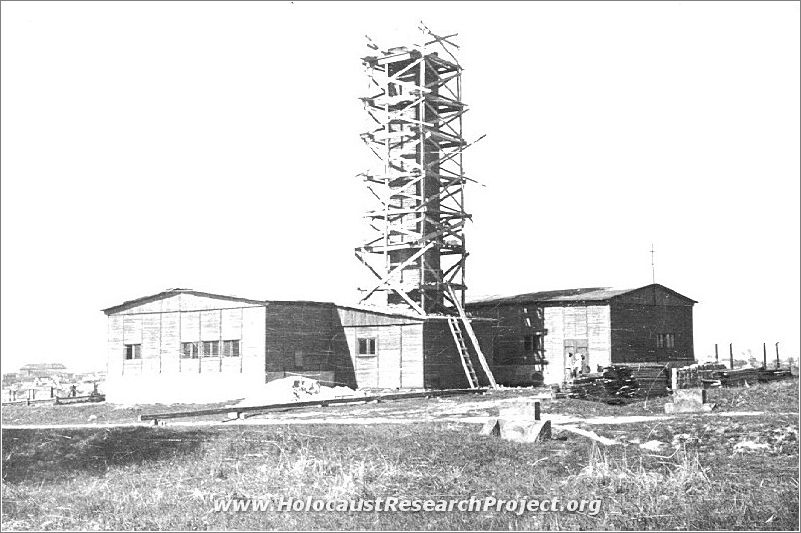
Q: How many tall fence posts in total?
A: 4